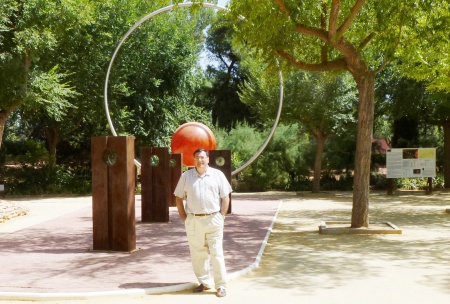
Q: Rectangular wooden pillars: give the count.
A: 4